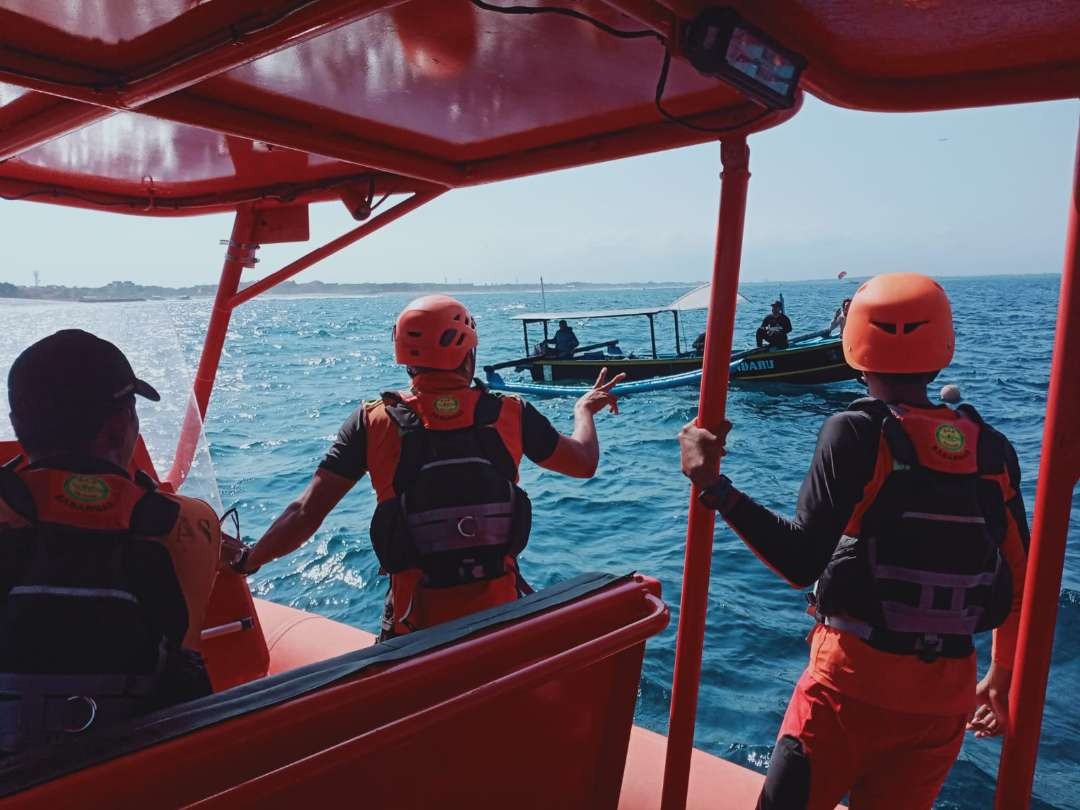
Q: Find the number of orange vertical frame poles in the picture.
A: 3